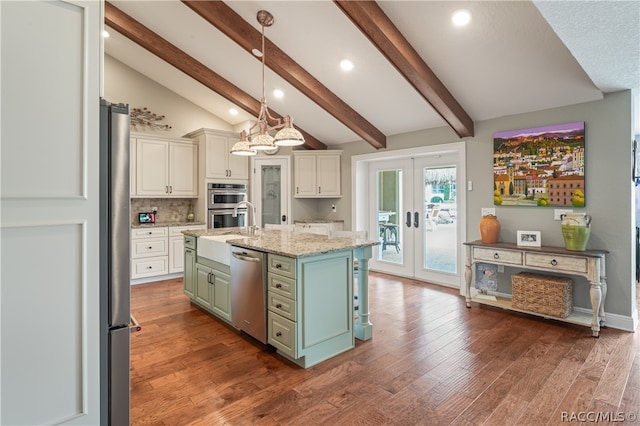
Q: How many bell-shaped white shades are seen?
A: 3